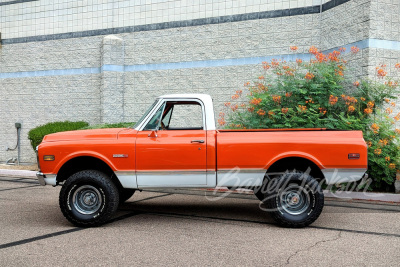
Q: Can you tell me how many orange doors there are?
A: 1